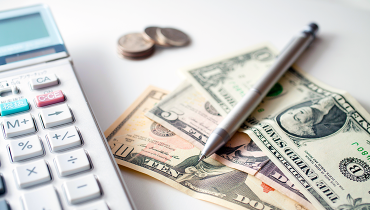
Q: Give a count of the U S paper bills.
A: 3